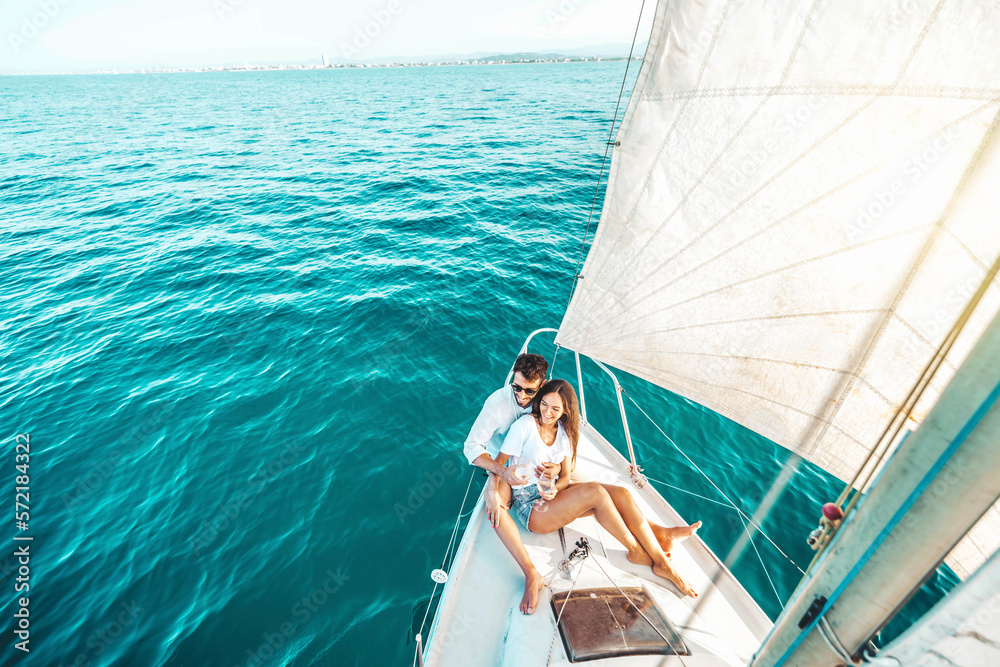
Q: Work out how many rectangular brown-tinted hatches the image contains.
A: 1